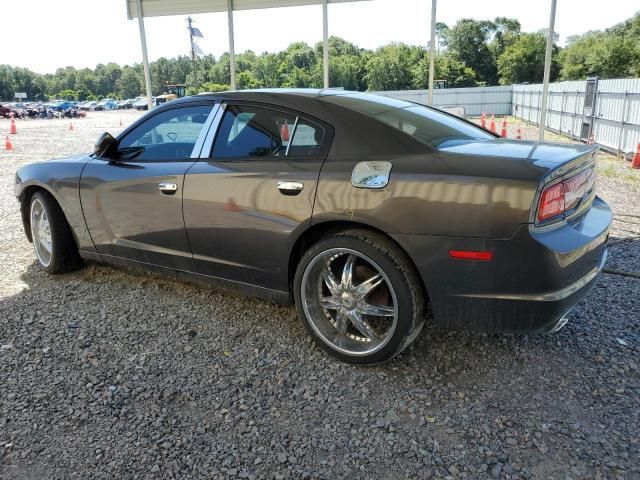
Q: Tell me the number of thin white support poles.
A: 5